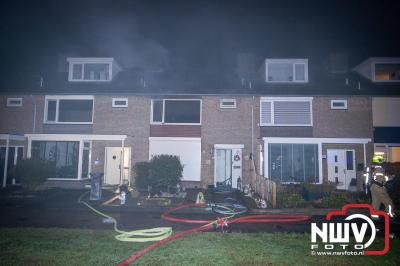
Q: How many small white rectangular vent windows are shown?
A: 4